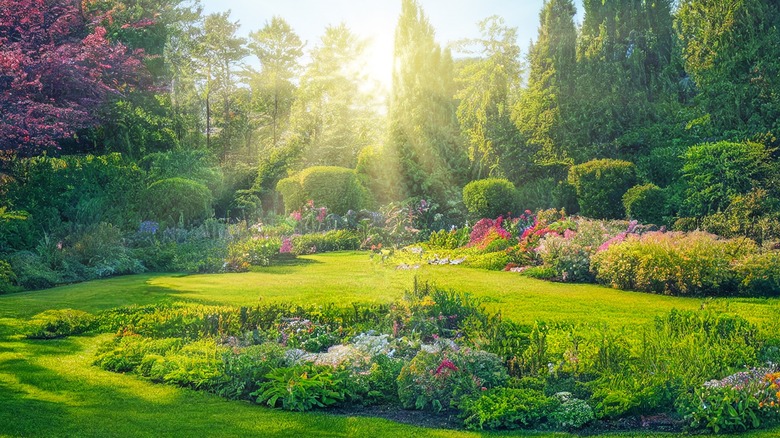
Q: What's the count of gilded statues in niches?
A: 0